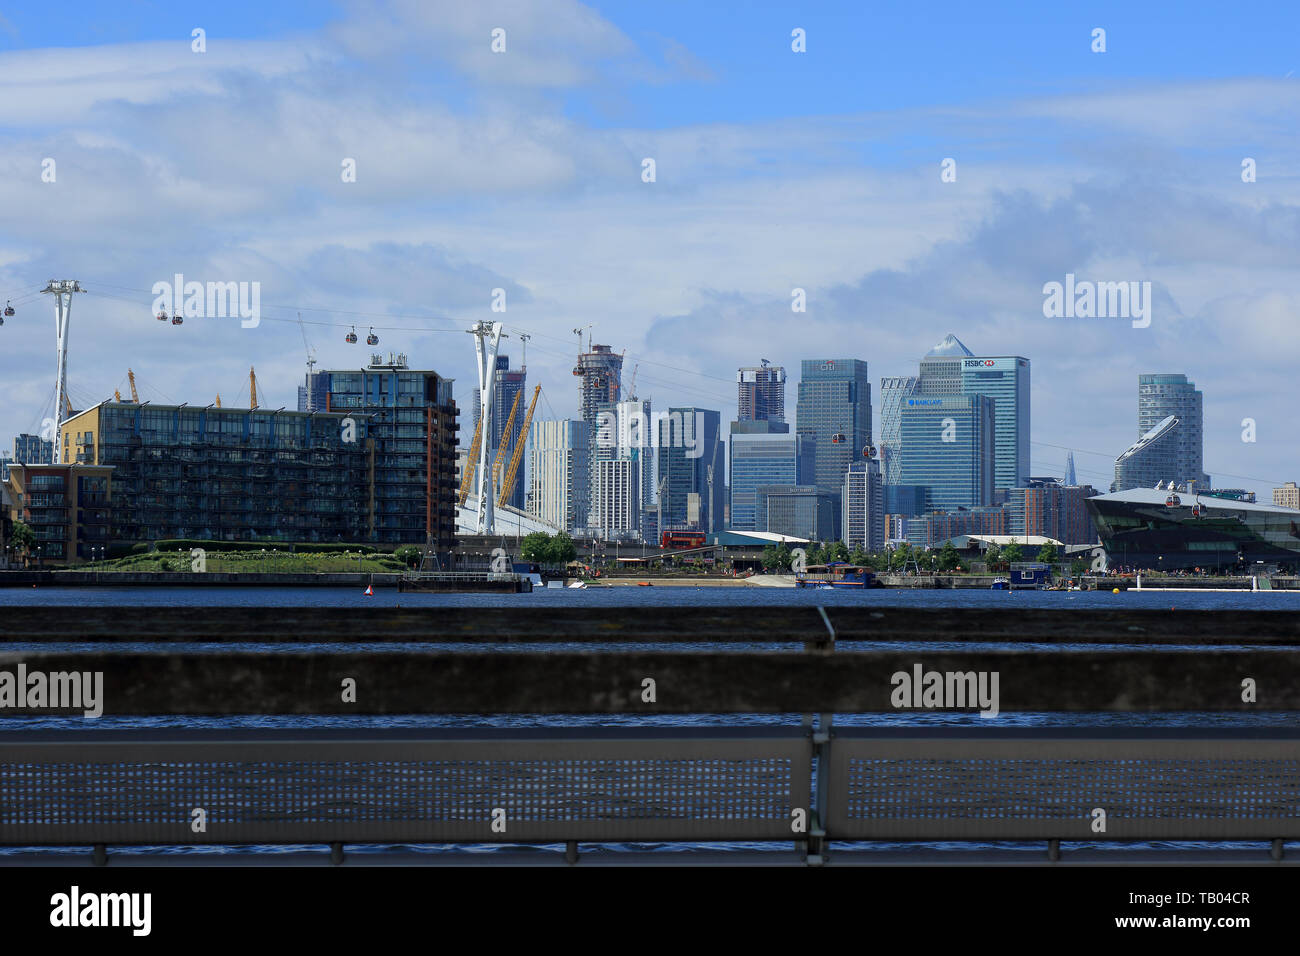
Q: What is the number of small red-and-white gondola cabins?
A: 12